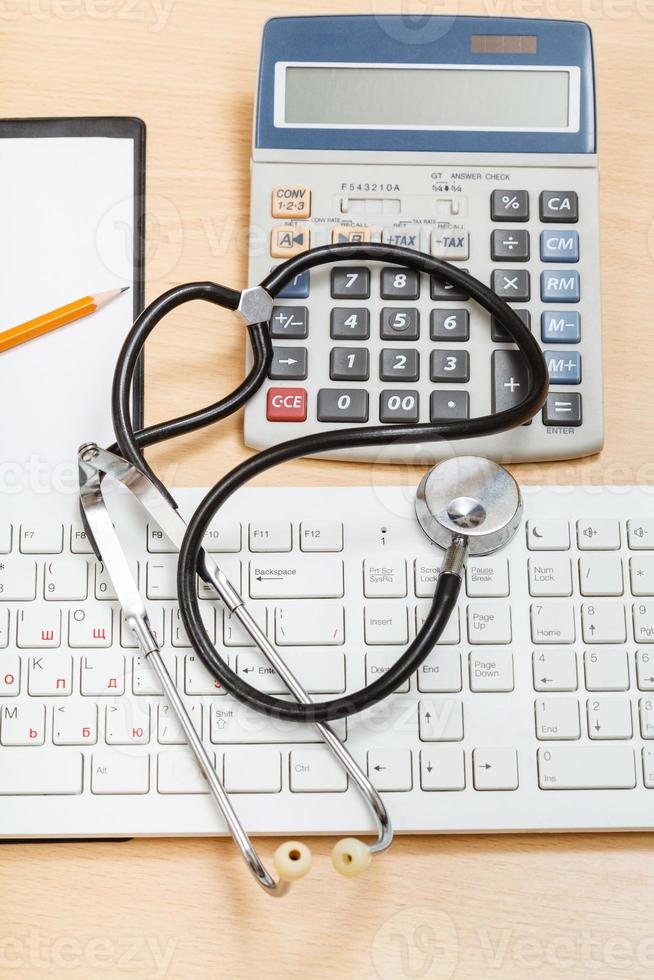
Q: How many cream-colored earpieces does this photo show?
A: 2